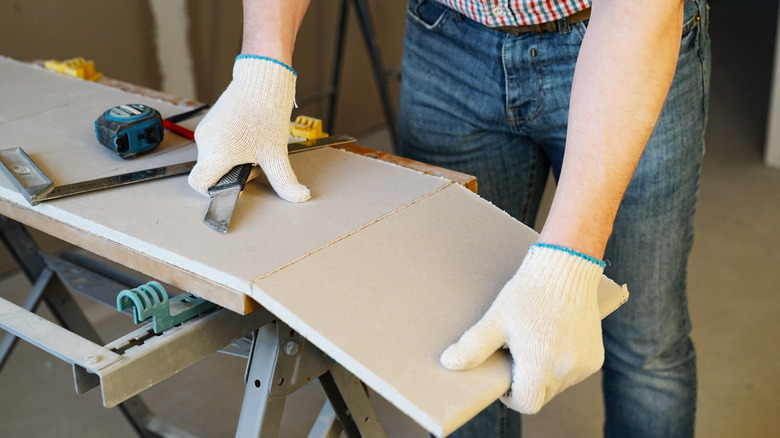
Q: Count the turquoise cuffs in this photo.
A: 2